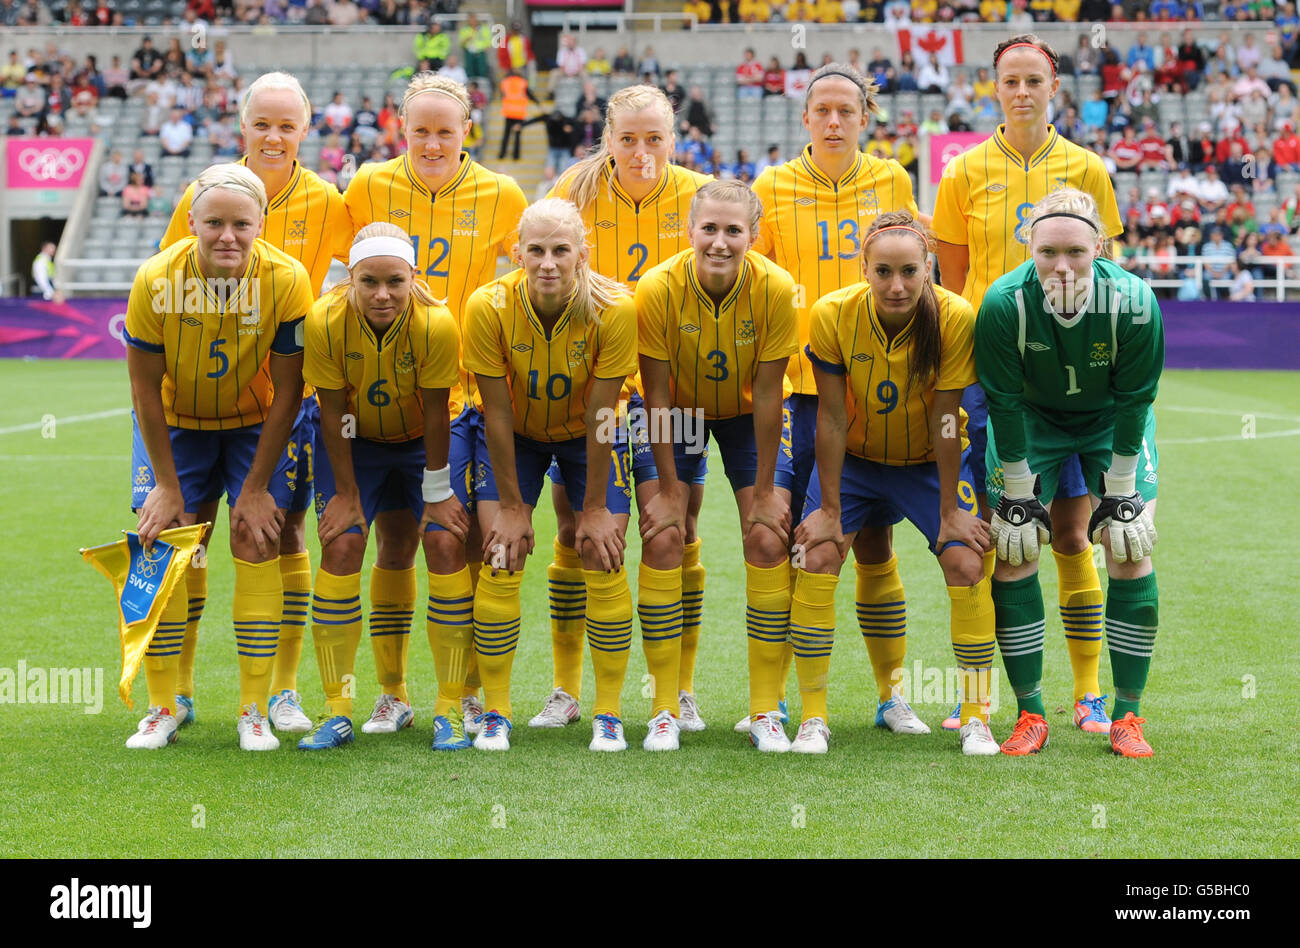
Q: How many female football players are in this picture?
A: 11